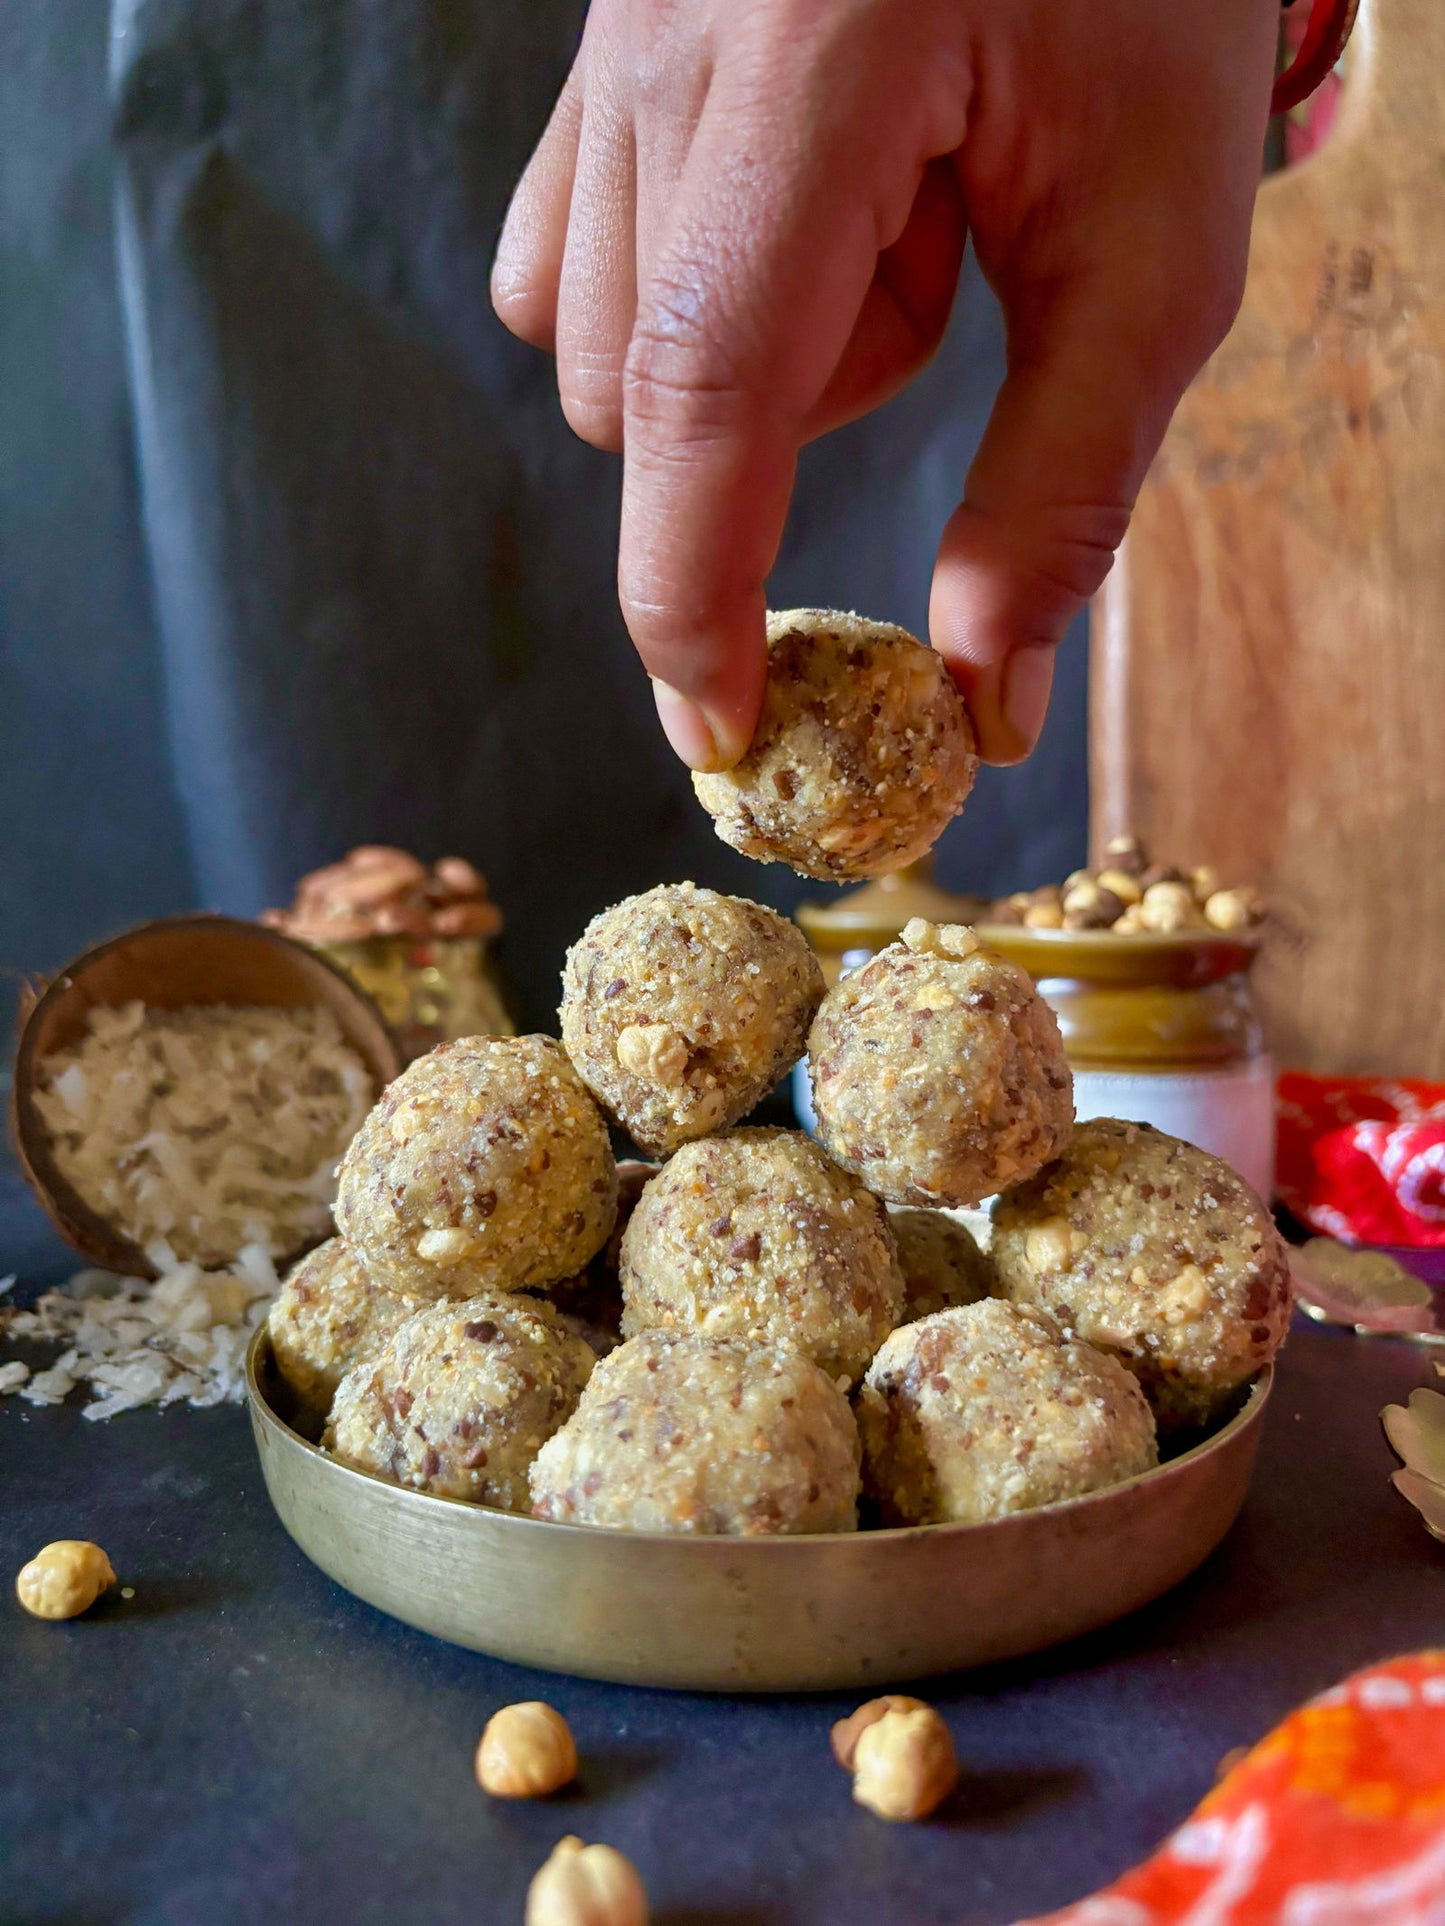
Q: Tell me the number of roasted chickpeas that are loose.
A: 4